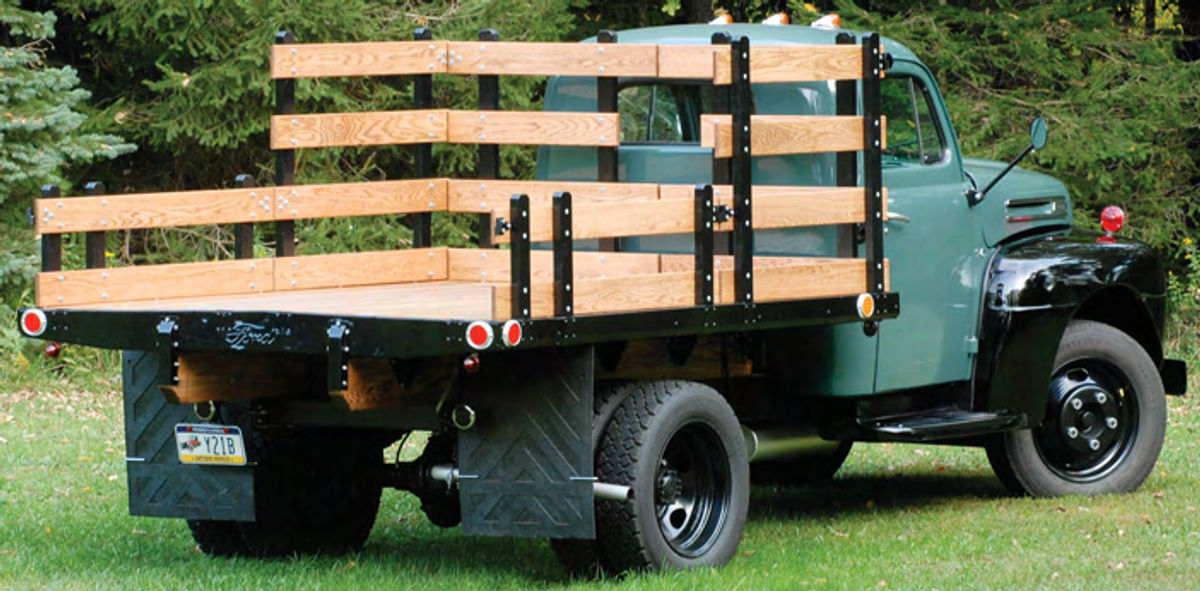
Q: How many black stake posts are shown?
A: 14